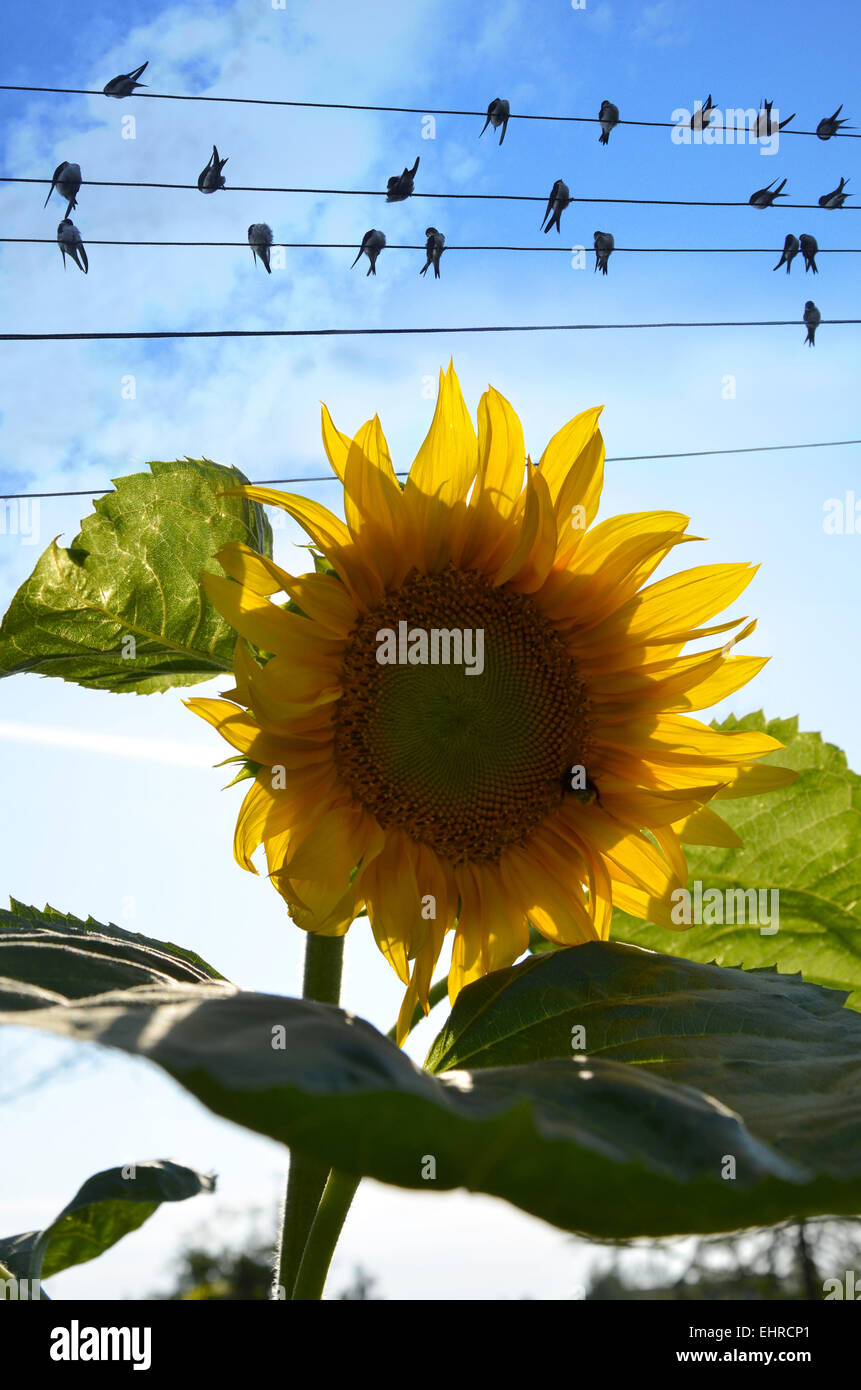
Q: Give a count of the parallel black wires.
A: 5